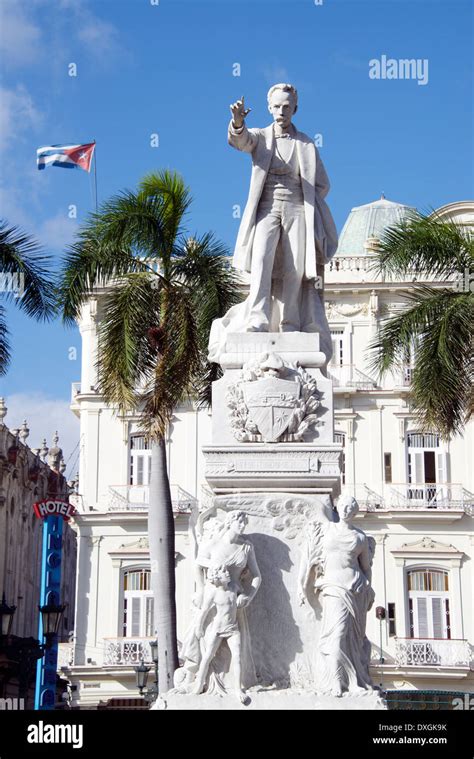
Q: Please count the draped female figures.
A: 2